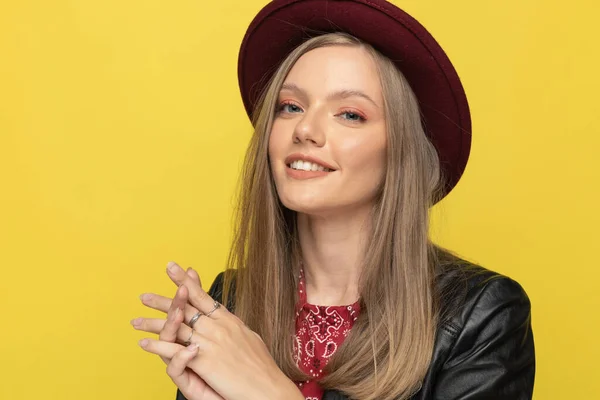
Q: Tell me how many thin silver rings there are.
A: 3